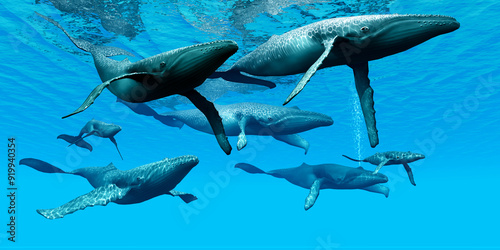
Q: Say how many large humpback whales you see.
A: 5